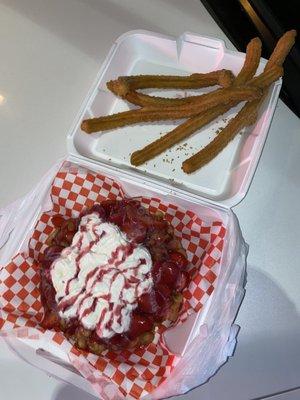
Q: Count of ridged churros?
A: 5